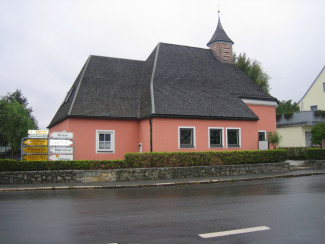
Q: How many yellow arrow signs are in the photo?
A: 3